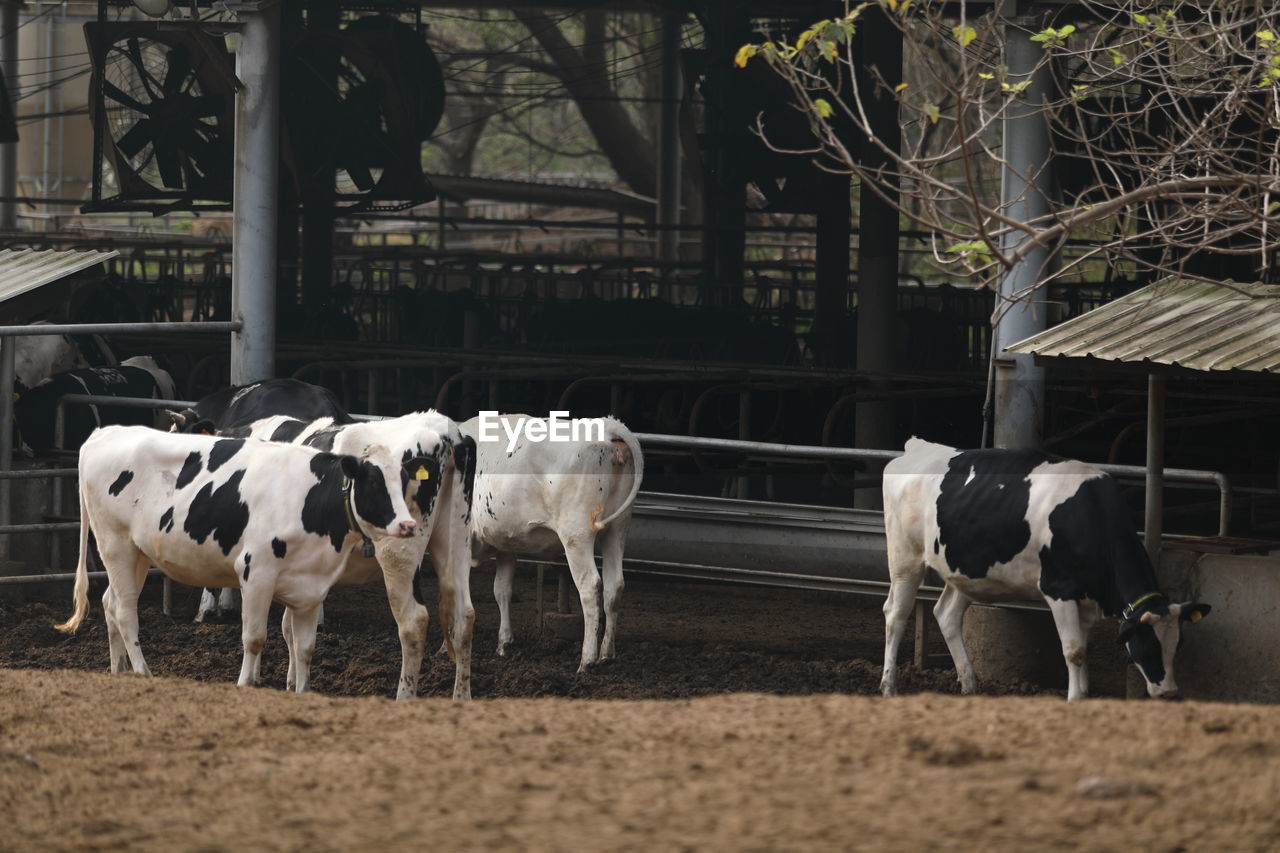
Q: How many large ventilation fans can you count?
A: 2